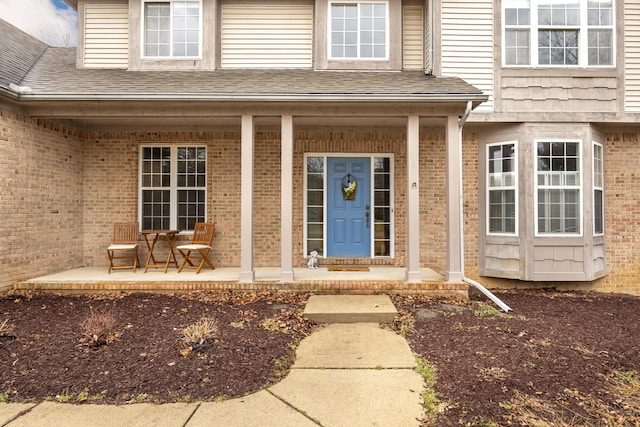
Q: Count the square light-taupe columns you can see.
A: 4